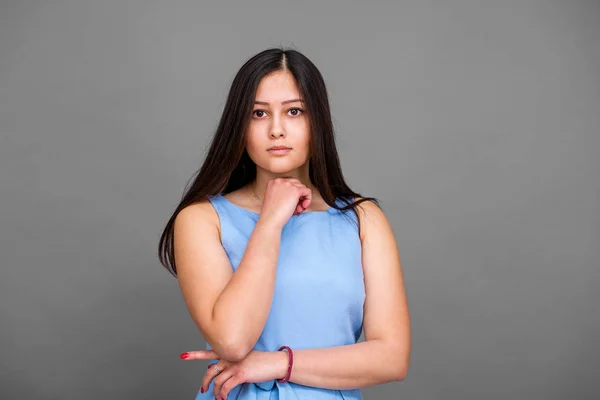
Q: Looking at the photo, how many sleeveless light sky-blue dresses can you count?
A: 1